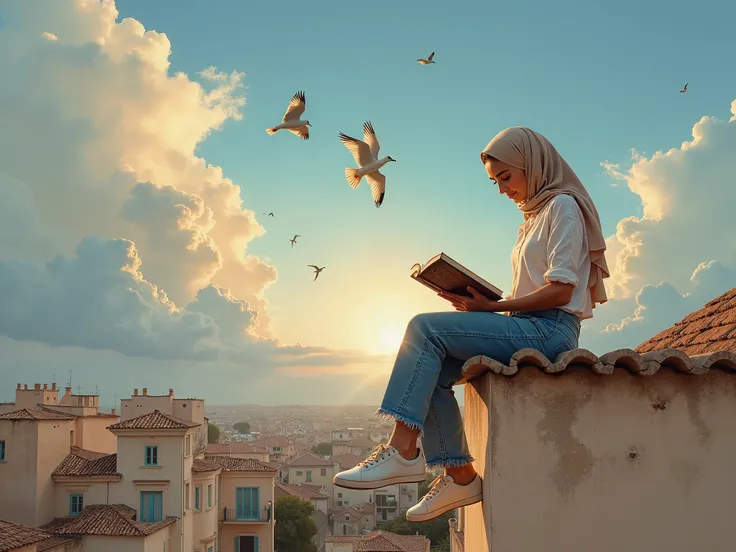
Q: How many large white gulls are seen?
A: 2